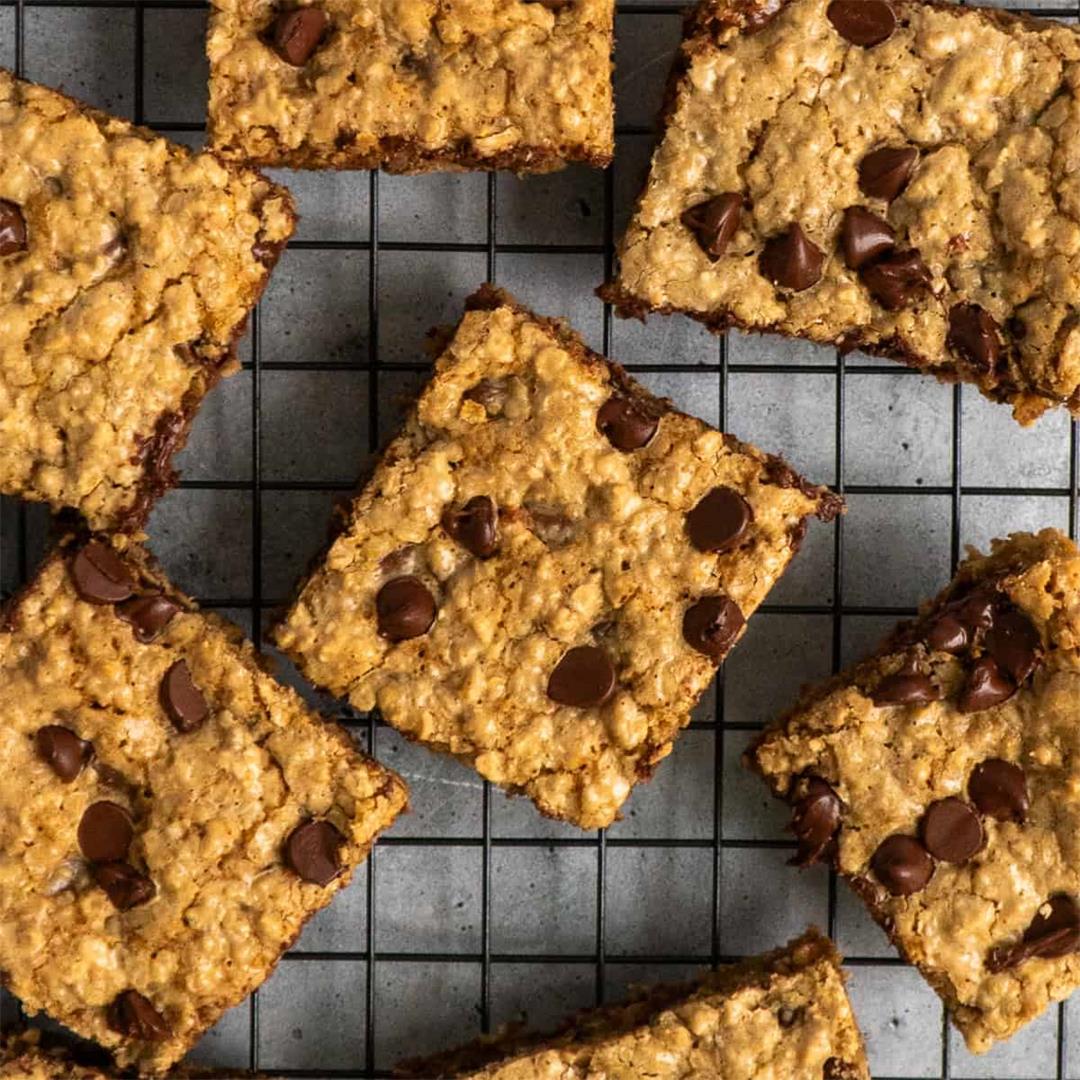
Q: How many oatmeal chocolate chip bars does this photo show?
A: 8